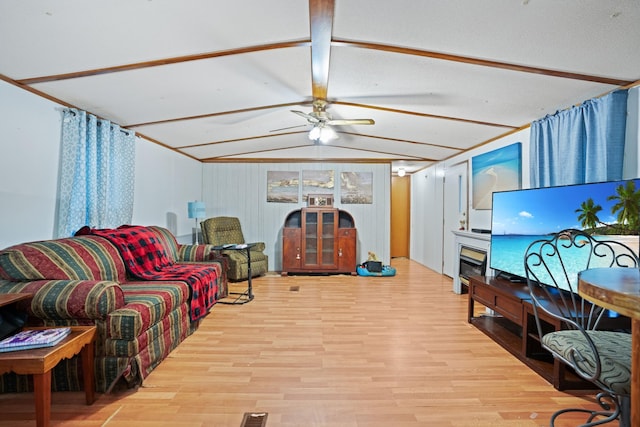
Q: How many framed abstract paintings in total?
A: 3